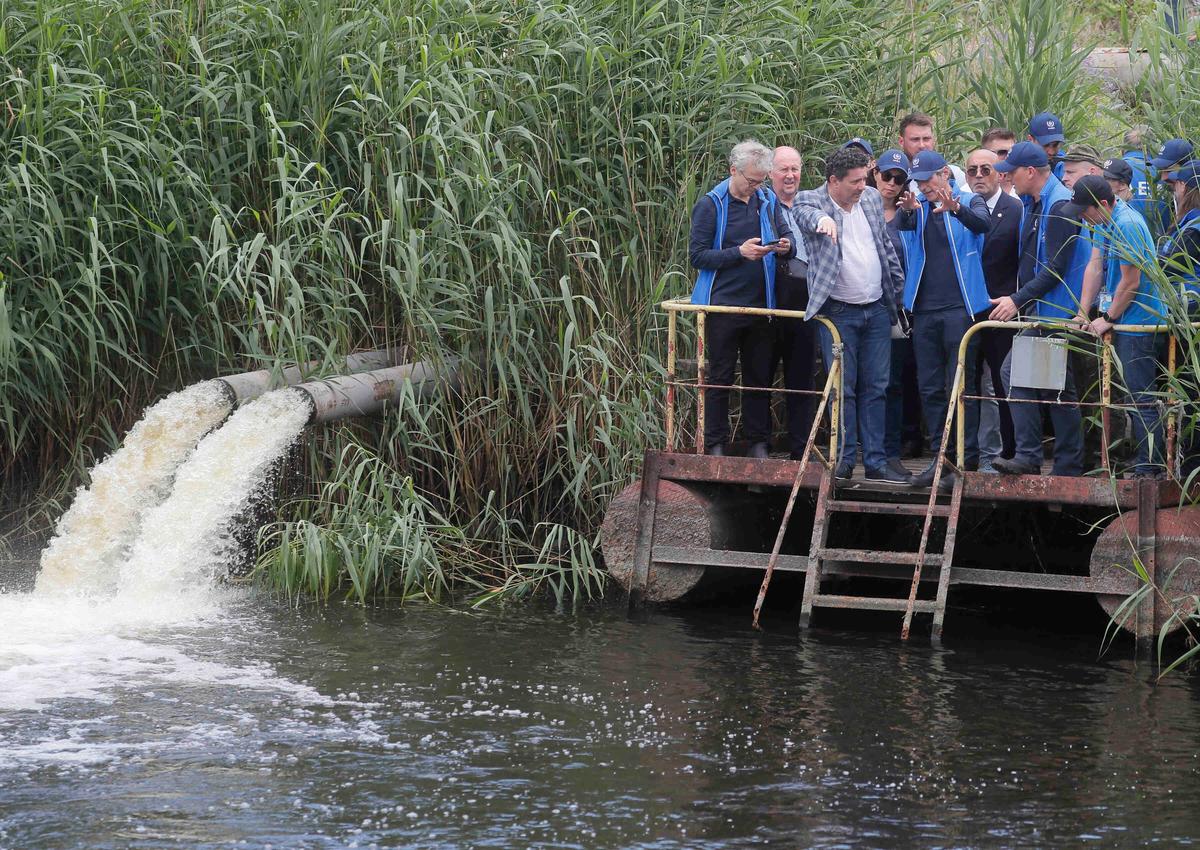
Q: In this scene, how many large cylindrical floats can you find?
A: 2